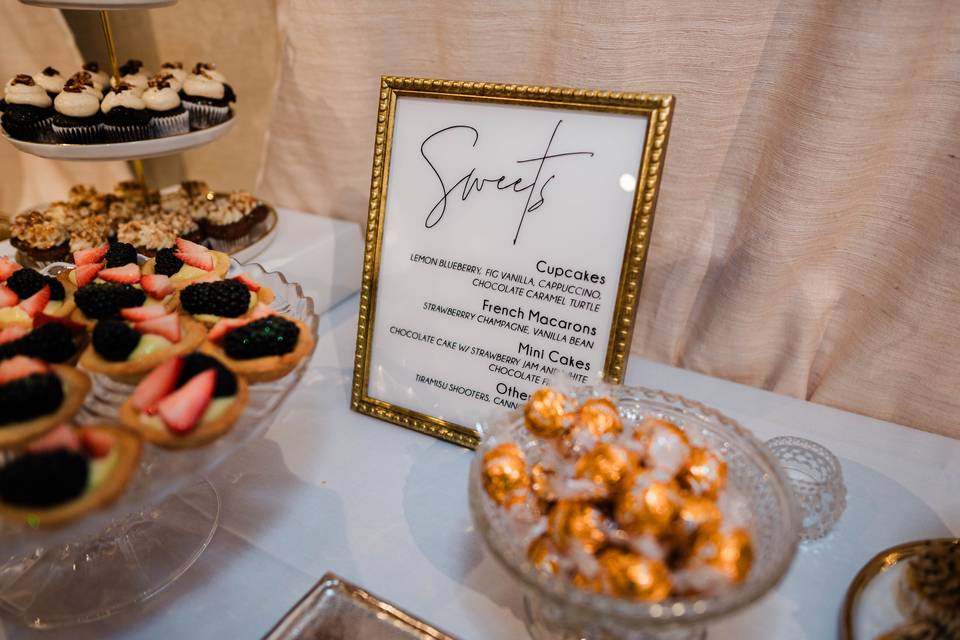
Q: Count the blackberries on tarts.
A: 11